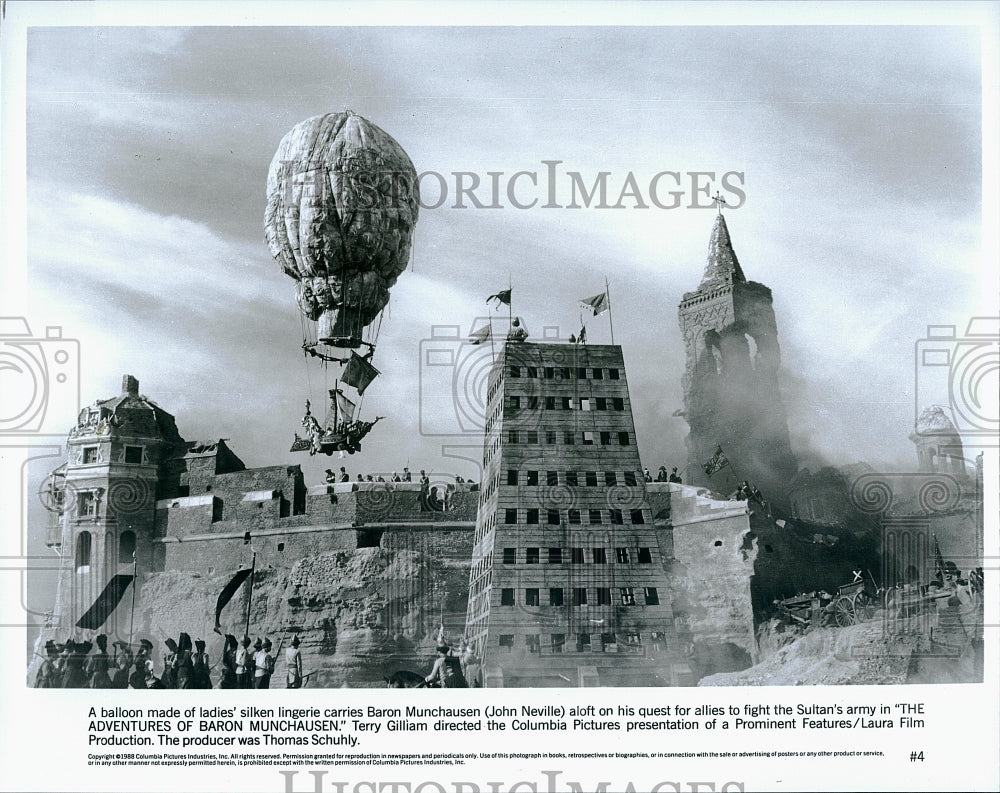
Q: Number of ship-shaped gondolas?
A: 1